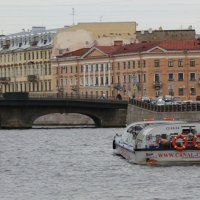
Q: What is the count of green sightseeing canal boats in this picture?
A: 0